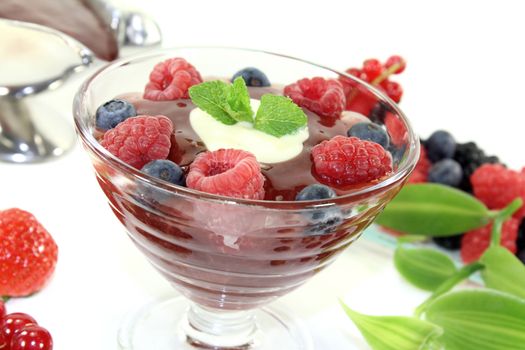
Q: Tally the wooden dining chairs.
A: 0